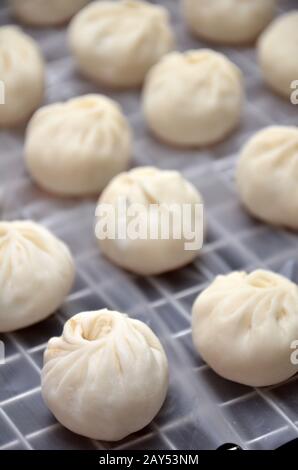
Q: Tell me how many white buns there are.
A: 12